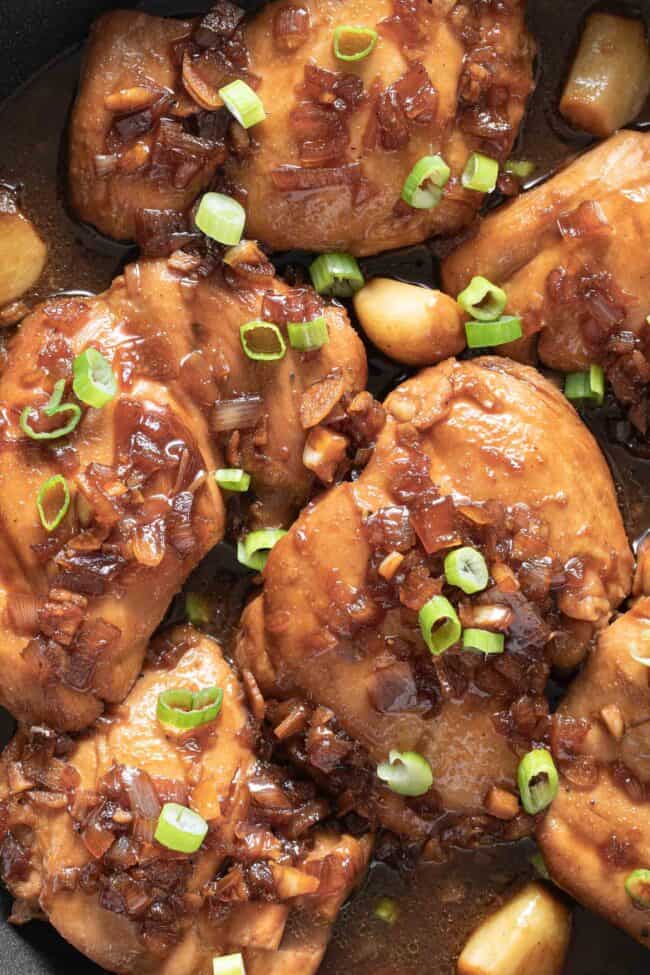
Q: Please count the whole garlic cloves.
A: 4